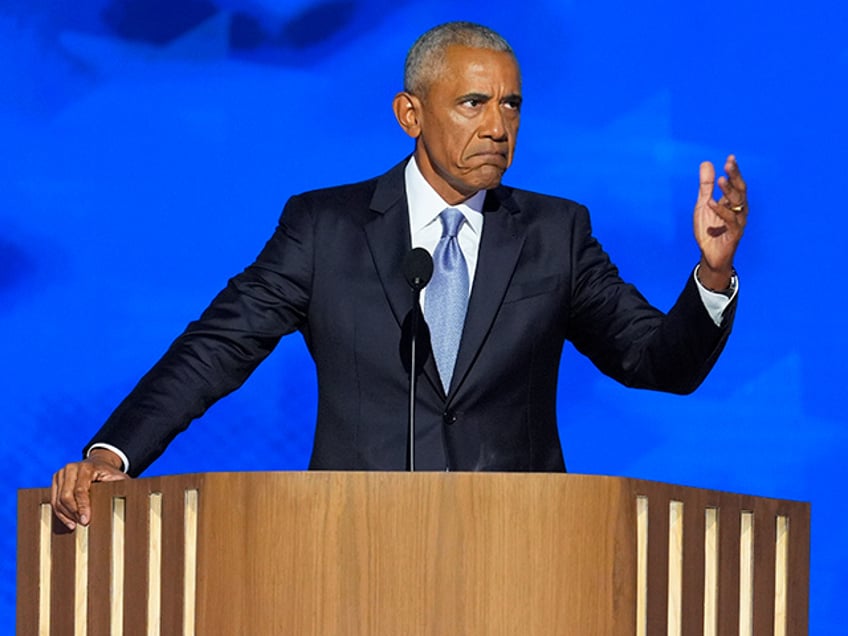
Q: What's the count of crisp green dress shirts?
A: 0